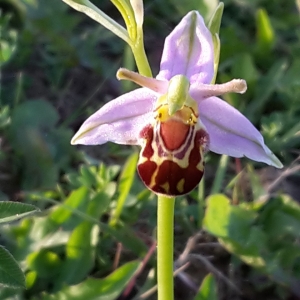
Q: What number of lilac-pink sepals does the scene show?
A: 3